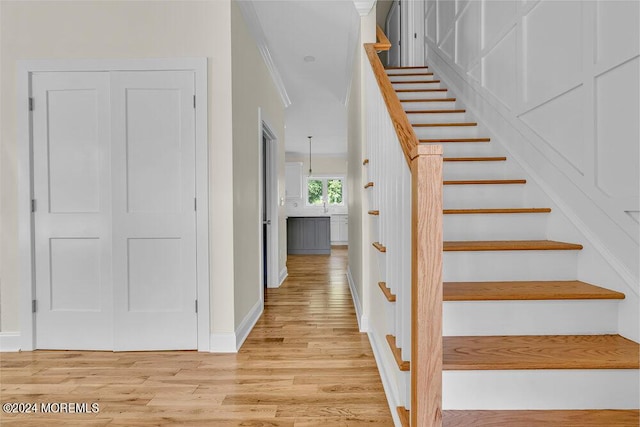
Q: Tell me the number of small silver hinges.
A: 6